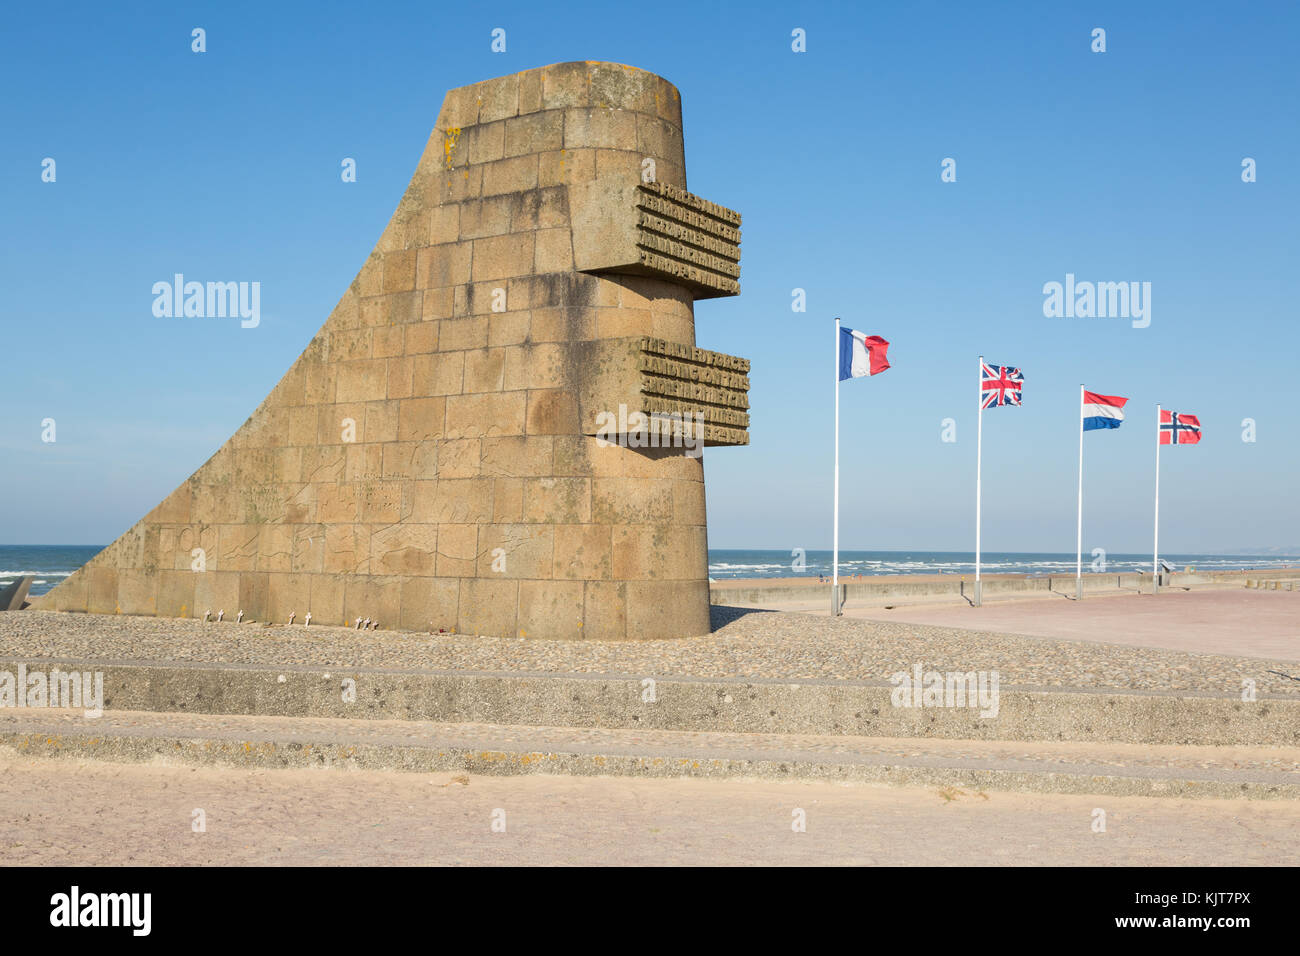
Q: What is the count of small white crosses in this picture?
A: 8